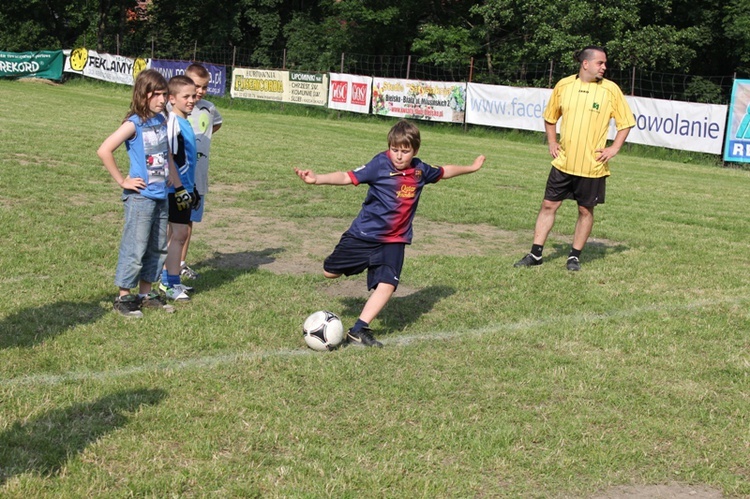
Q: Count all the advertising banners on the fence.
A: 8